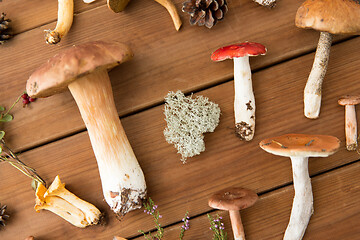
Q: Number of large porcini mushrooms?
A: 1